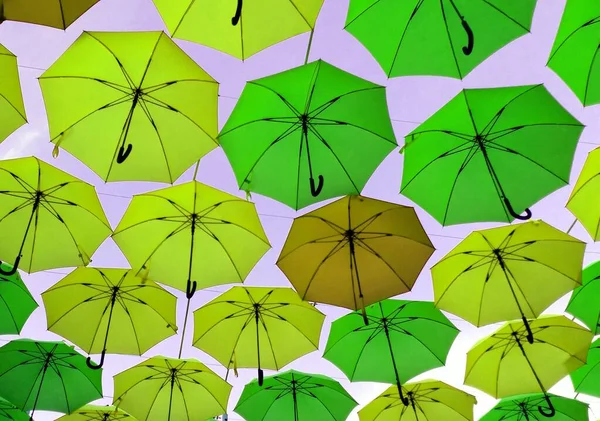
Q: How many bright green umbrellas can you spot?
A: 12